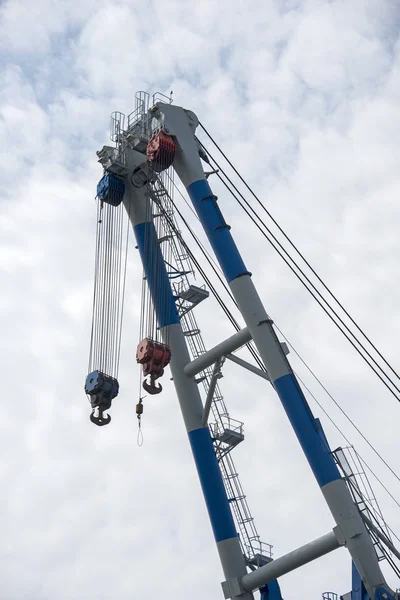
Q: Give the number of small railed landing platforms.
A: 3